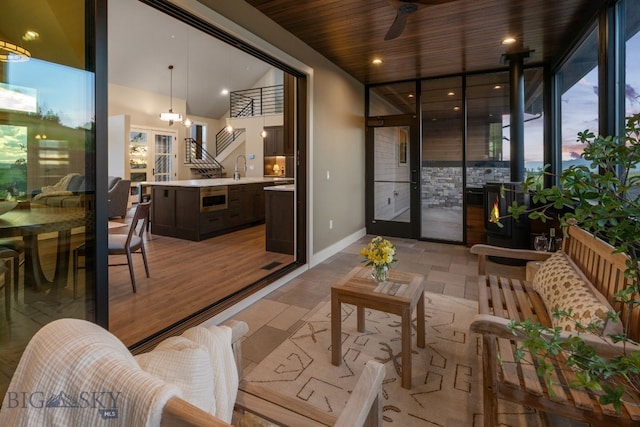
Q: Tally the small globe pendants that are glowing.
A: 3